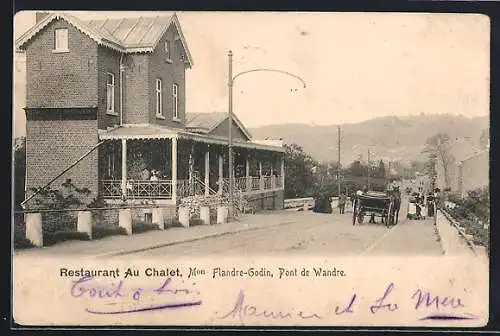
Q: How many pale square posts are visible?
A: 7